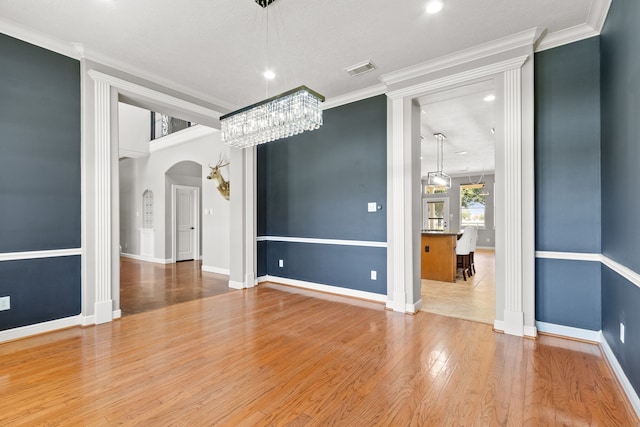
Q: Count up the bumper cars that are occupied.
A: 0